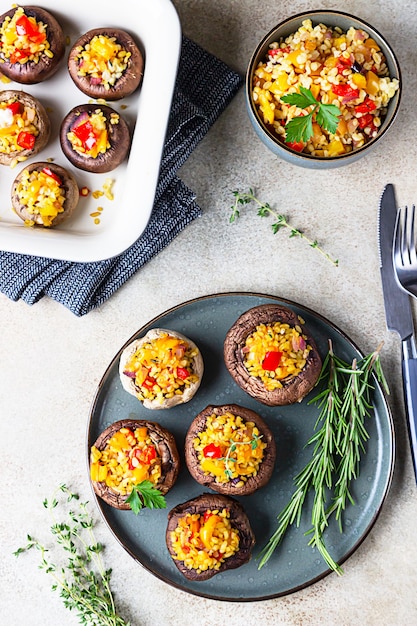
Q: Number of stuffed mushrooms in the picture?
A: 10